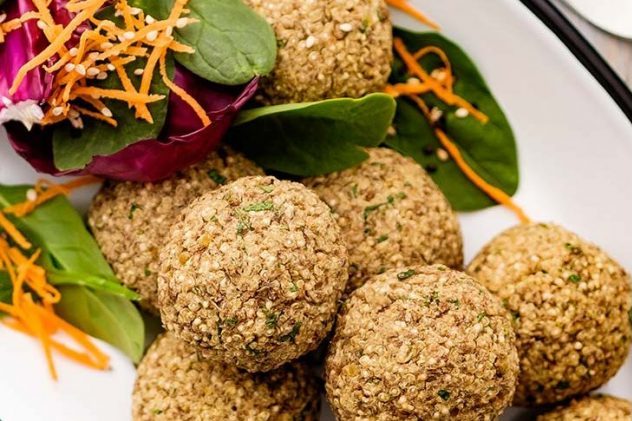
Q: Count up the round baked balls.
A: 8